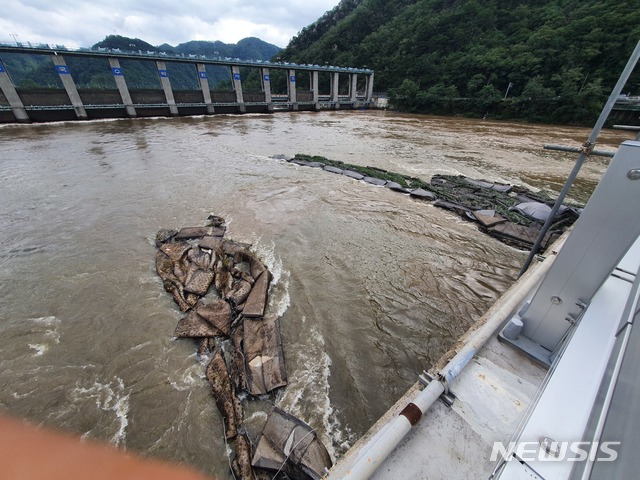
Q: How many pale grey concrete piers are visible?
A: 12